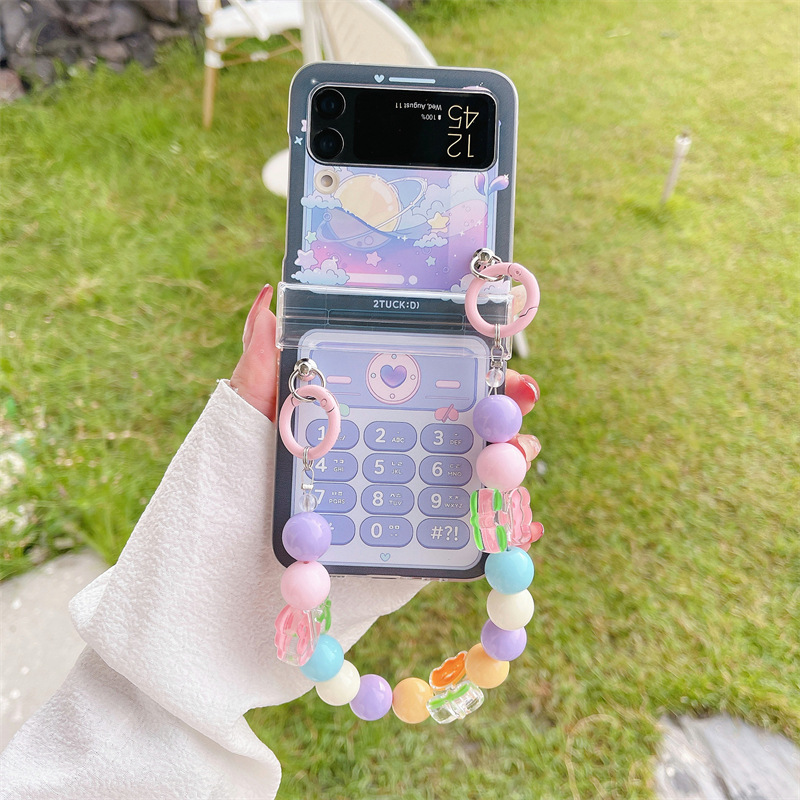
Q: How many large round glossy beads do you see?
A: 12